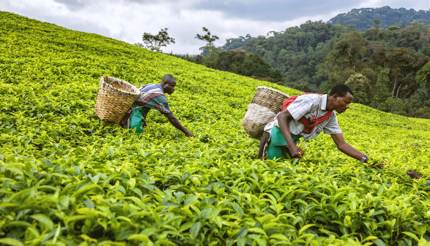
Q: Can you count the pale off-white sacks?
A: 1